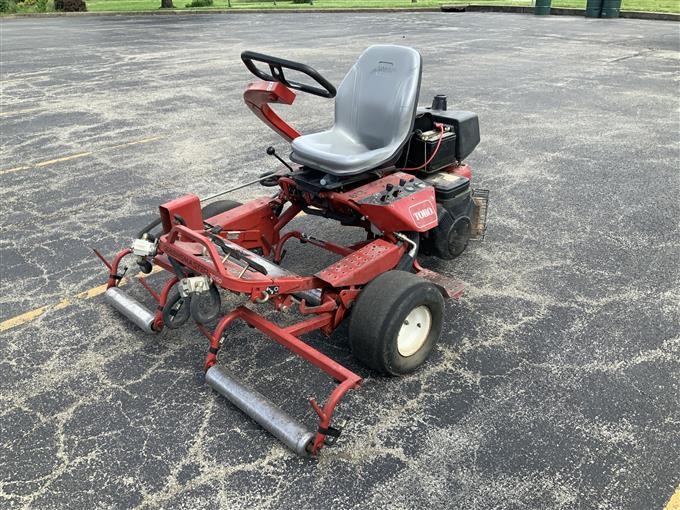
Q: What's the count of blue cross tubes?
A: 0